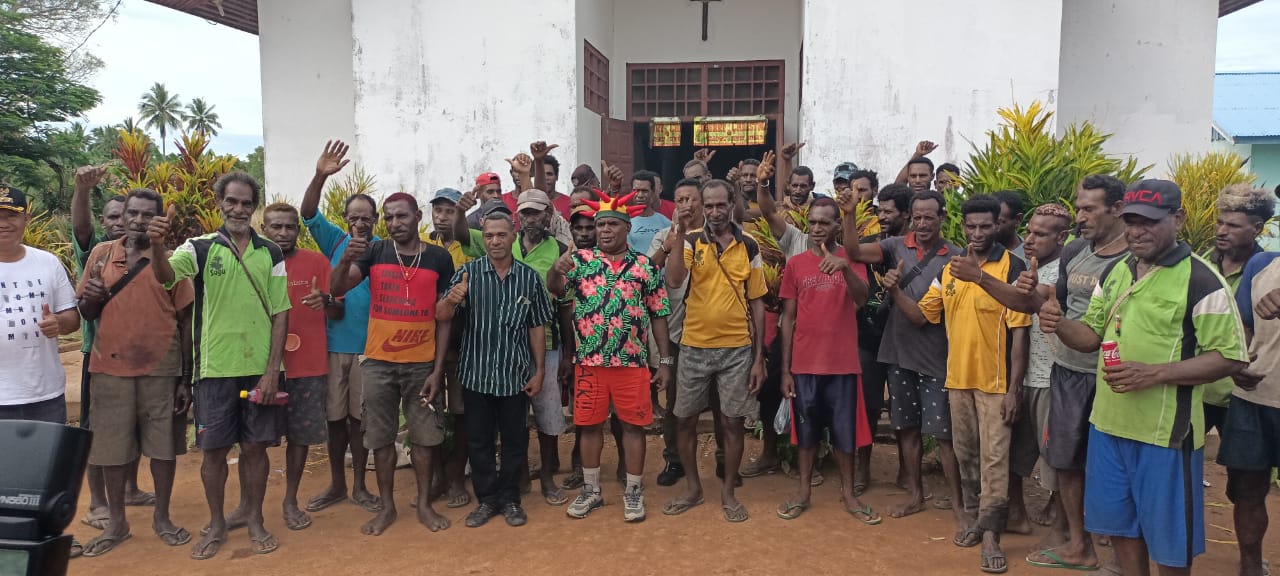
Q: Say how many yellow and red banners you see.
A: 2